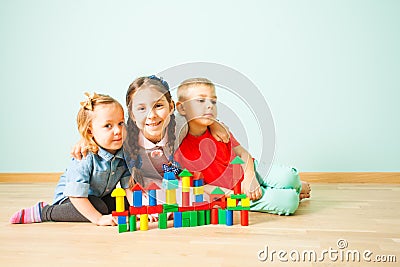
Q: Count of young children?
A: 3